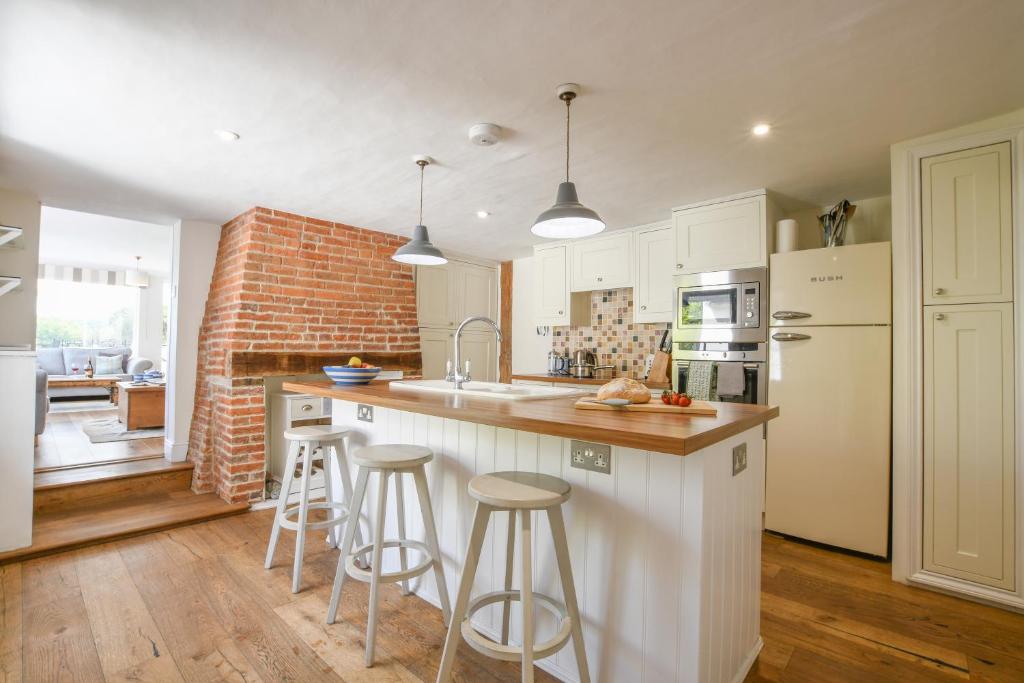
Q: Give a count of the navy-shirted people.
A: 0